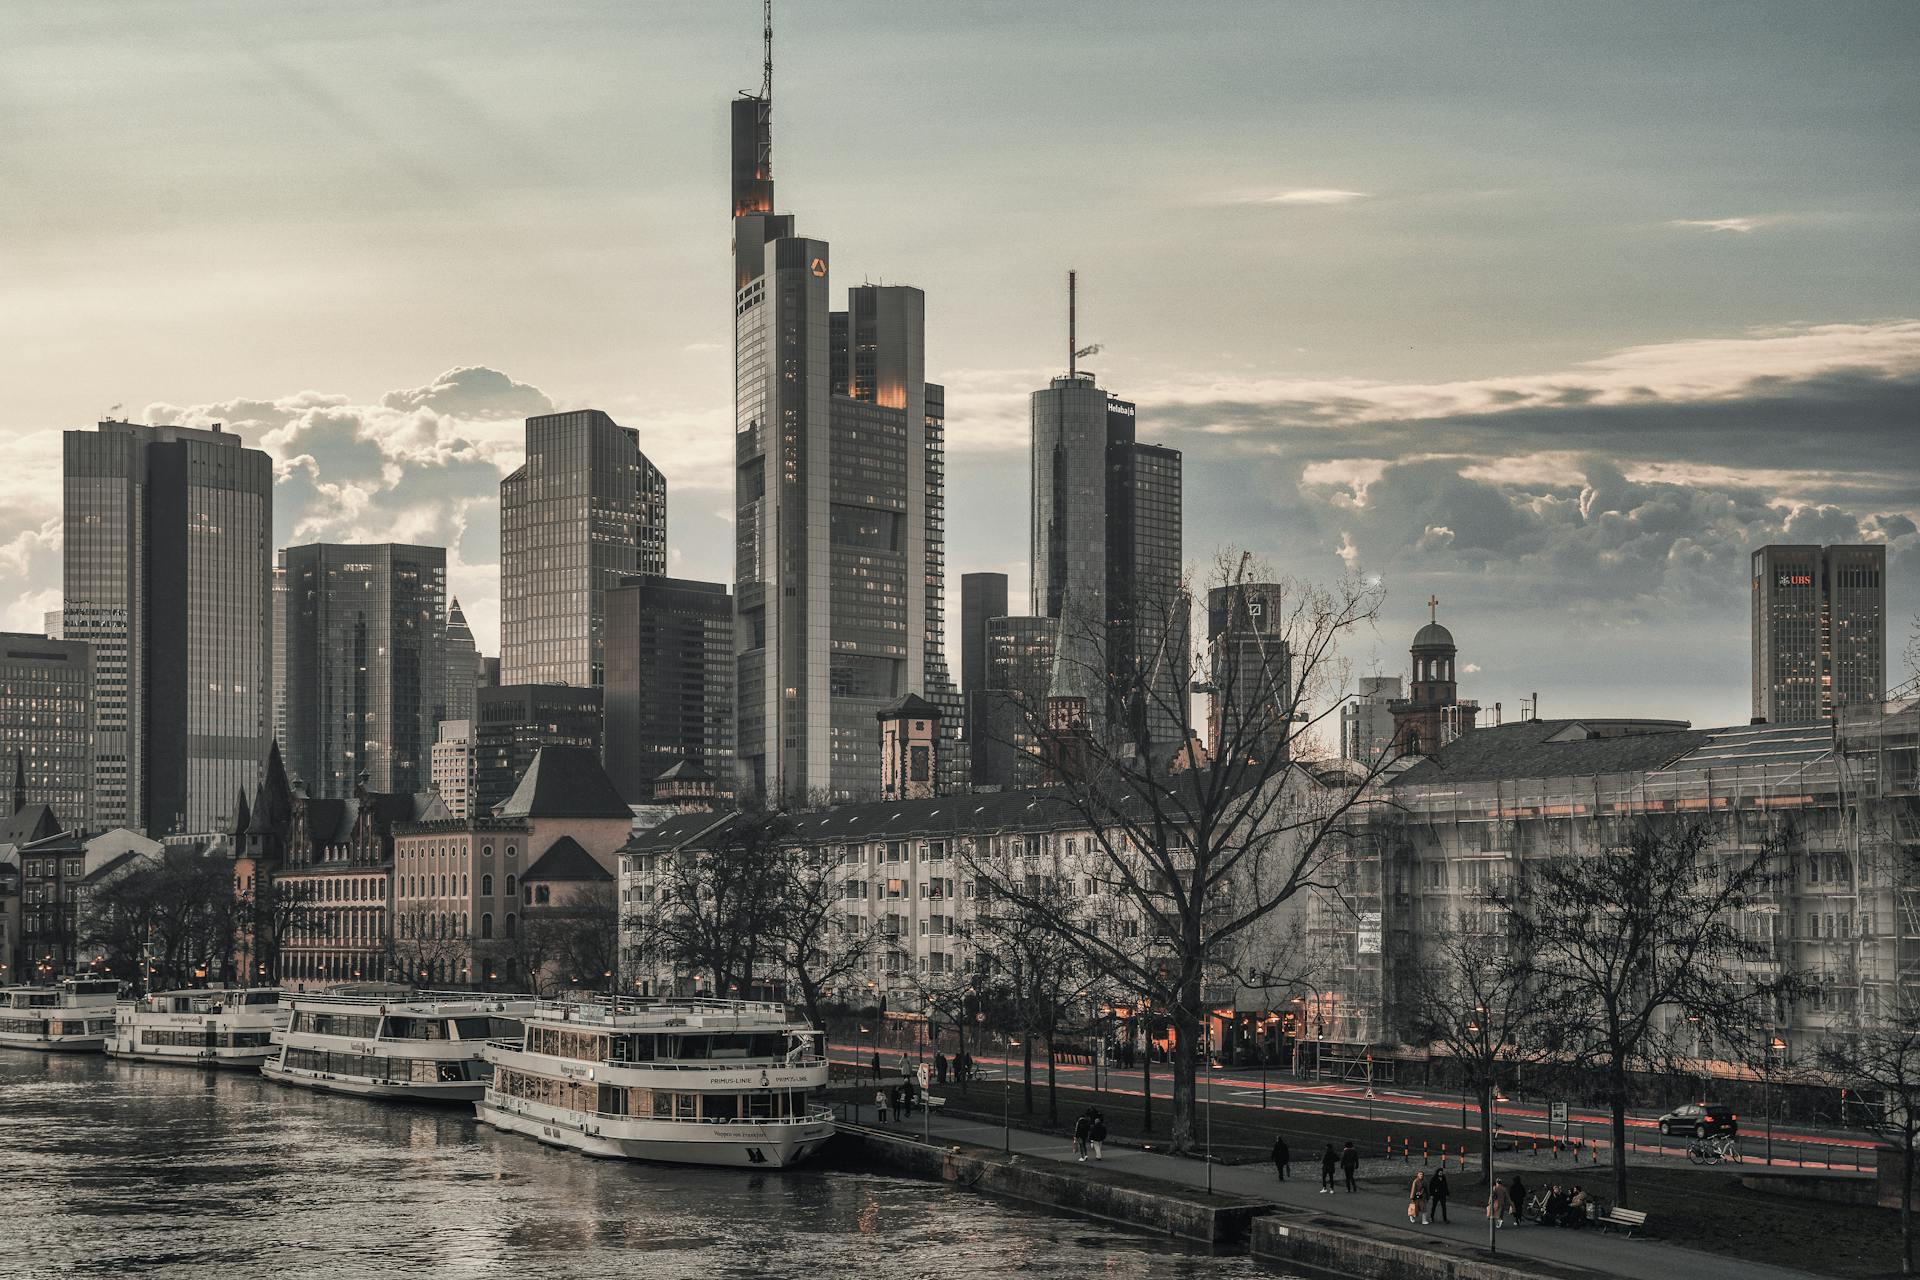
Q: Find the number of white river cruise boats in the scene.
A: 4